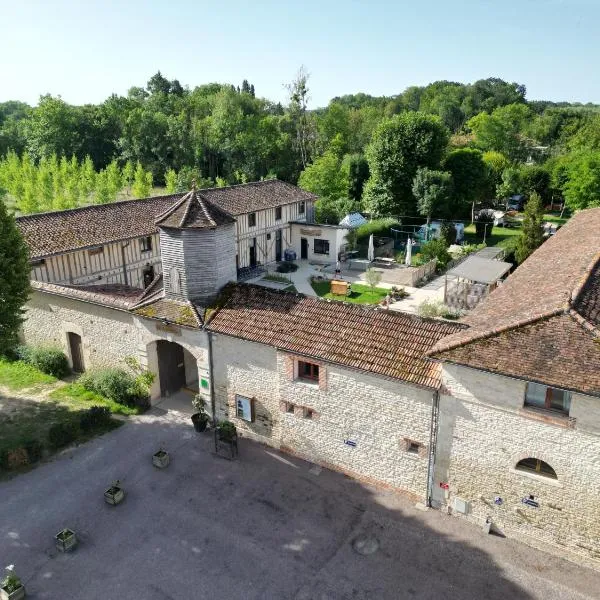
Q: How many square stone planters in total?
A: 4